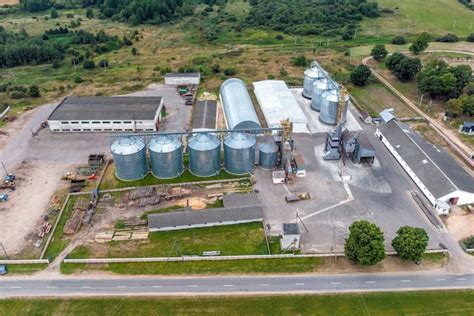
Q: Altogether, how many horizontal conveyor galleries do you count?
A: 2